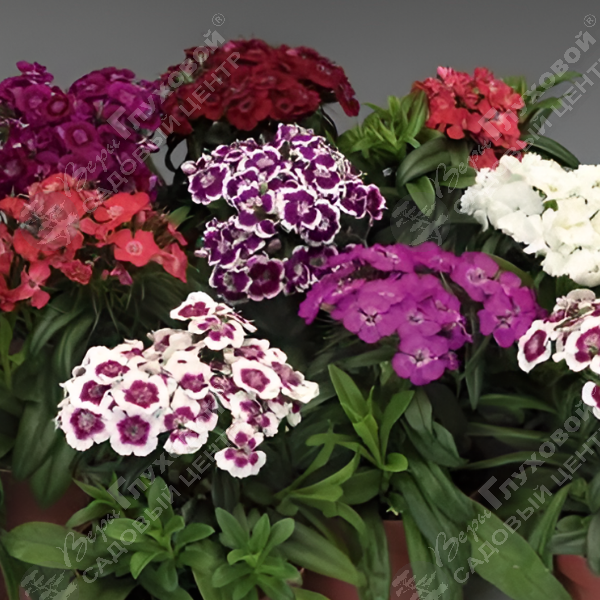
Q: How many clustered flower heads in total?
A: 9